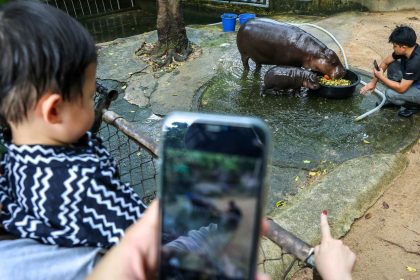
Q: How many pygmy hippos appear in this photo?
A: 2